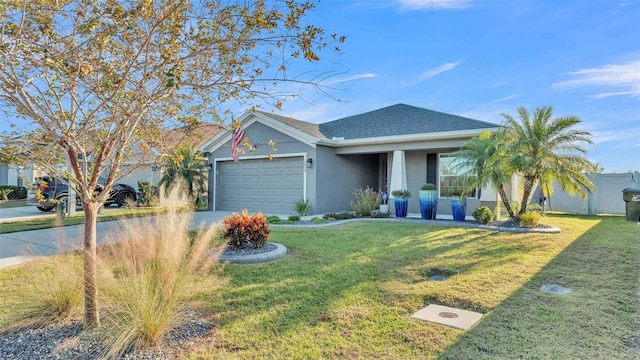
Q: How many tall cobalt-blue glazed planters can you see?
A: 3